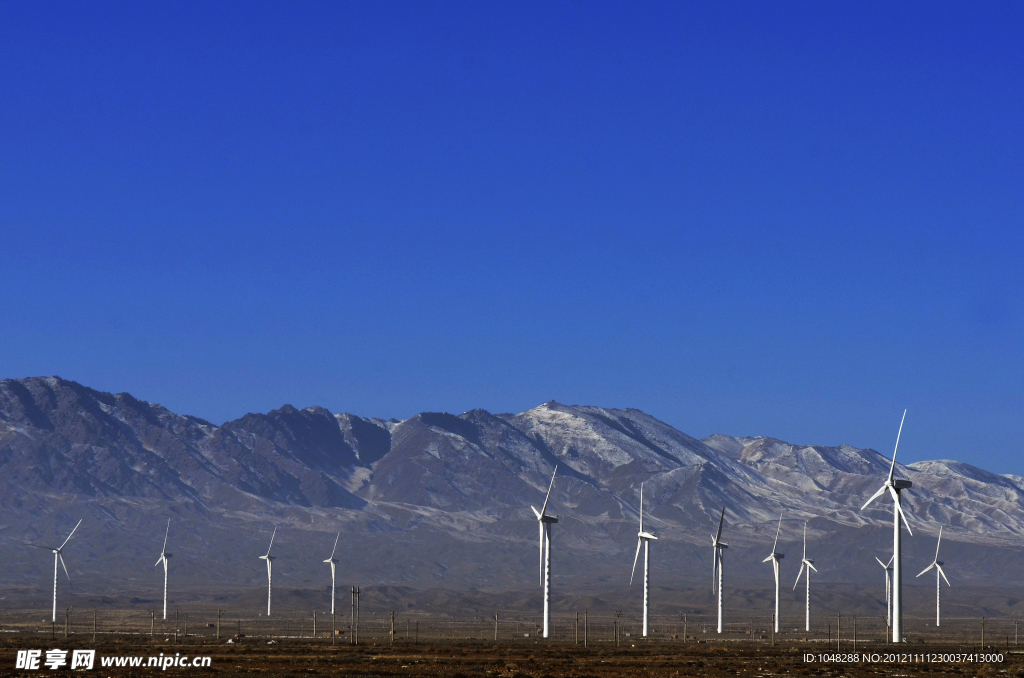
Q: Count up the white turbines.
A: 12